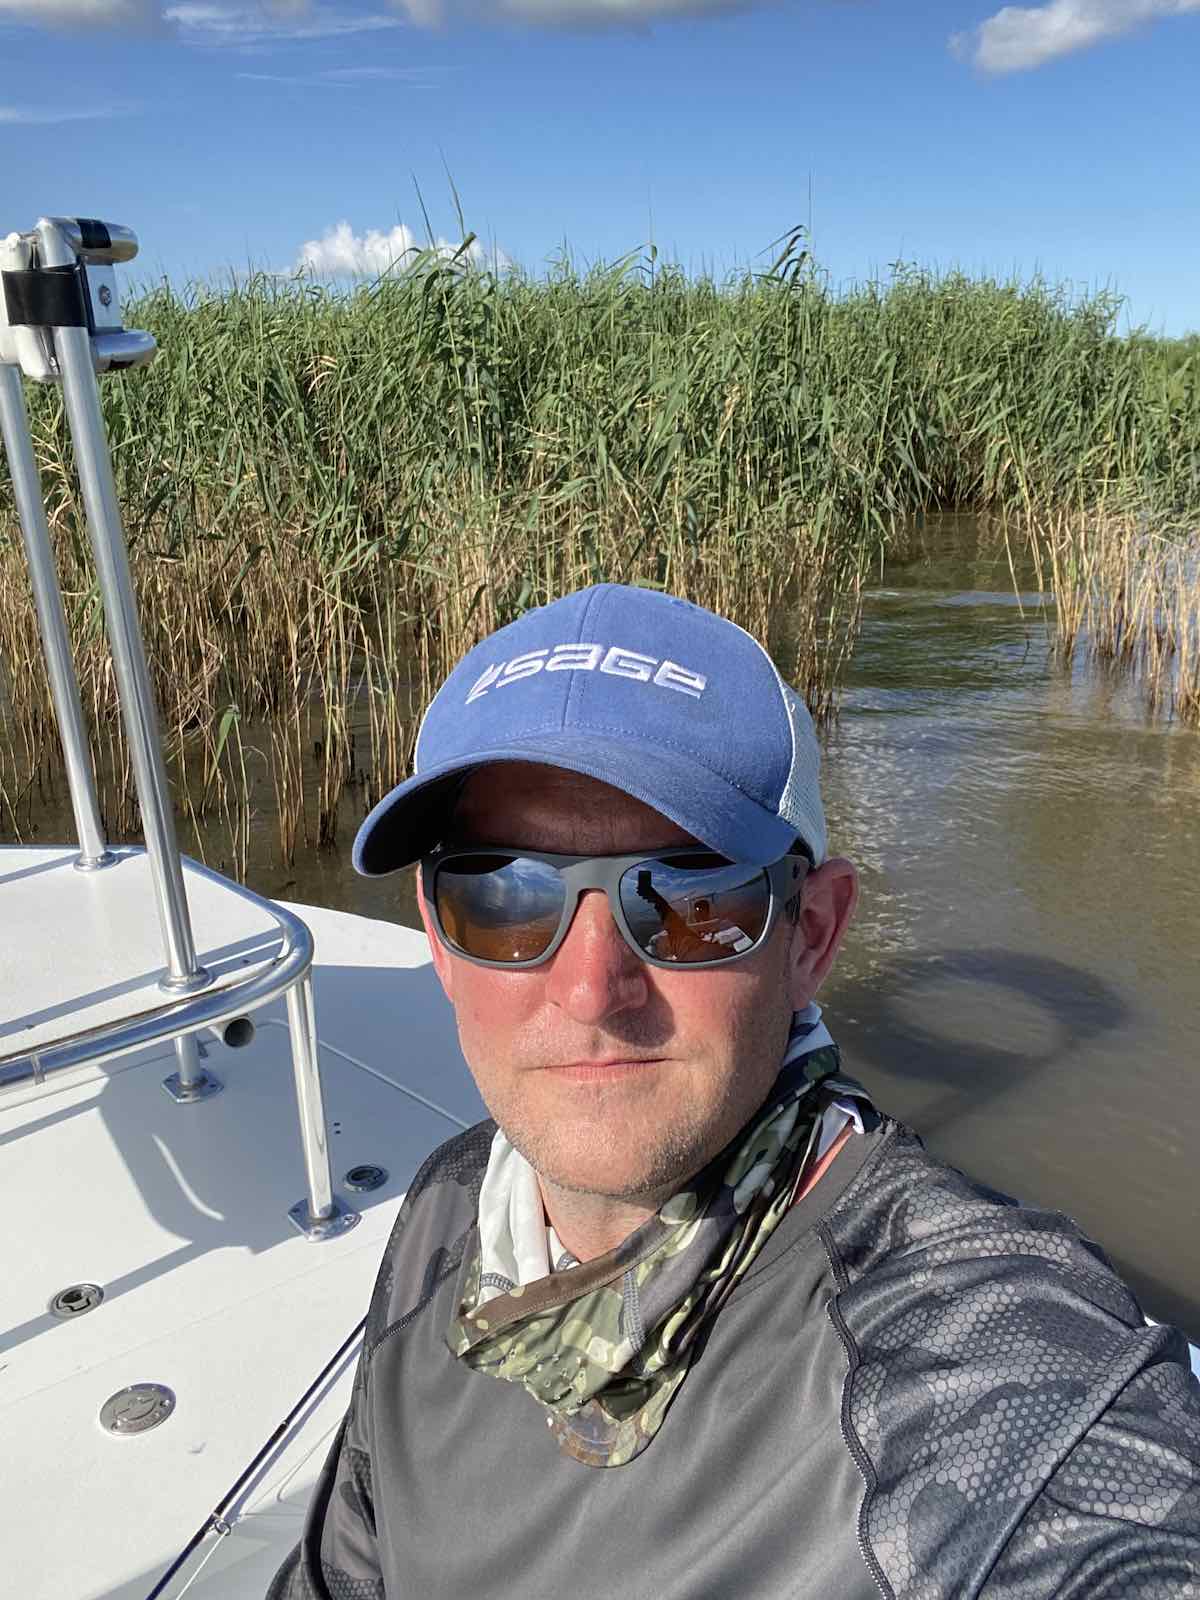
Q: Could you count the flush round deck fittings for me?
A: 3